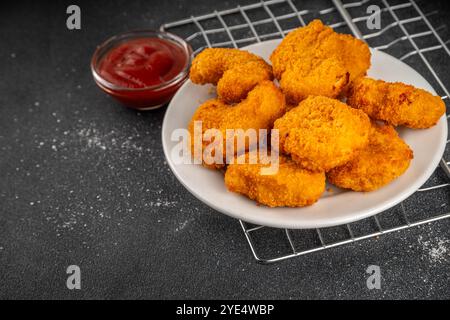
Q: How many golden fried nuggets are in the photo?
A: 7